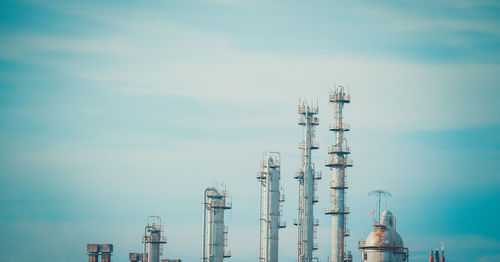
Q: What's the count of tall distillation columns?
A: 5